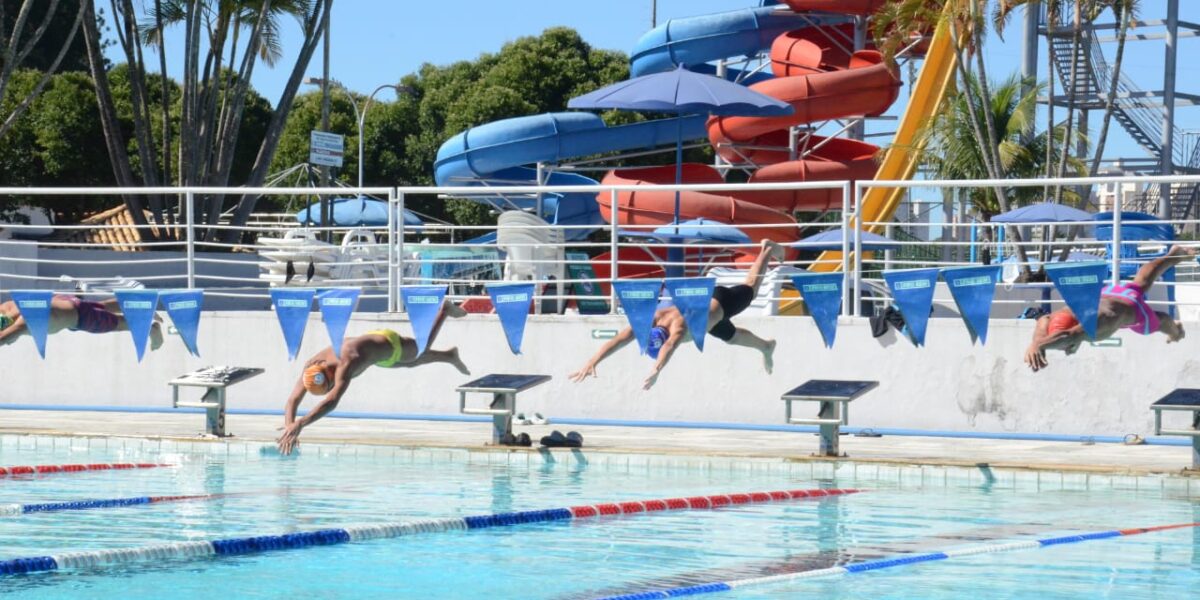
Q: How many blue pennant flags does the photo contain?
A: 13